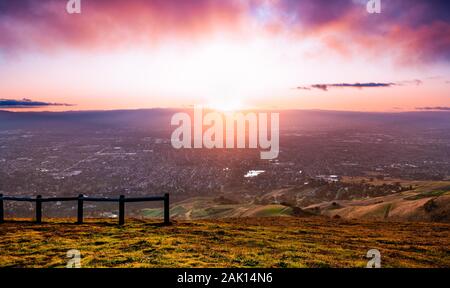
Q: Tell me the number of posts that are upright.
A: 5